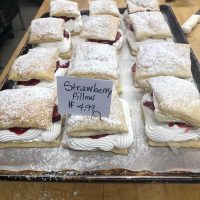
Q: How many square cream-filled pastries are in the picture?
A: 12